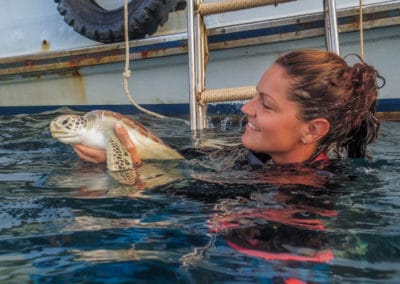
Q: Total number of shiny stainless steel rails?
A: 2